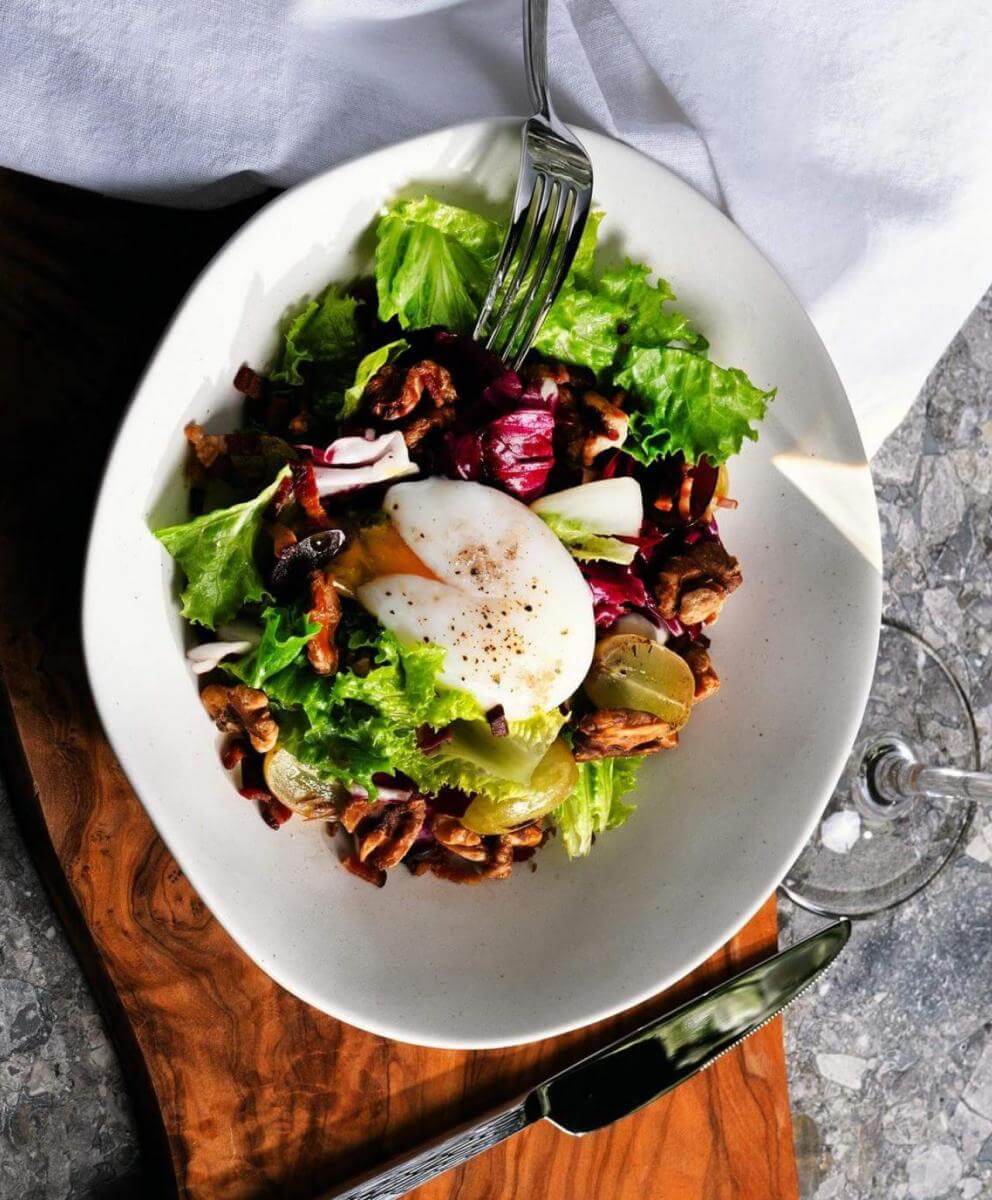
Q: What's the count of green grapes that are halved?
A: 3